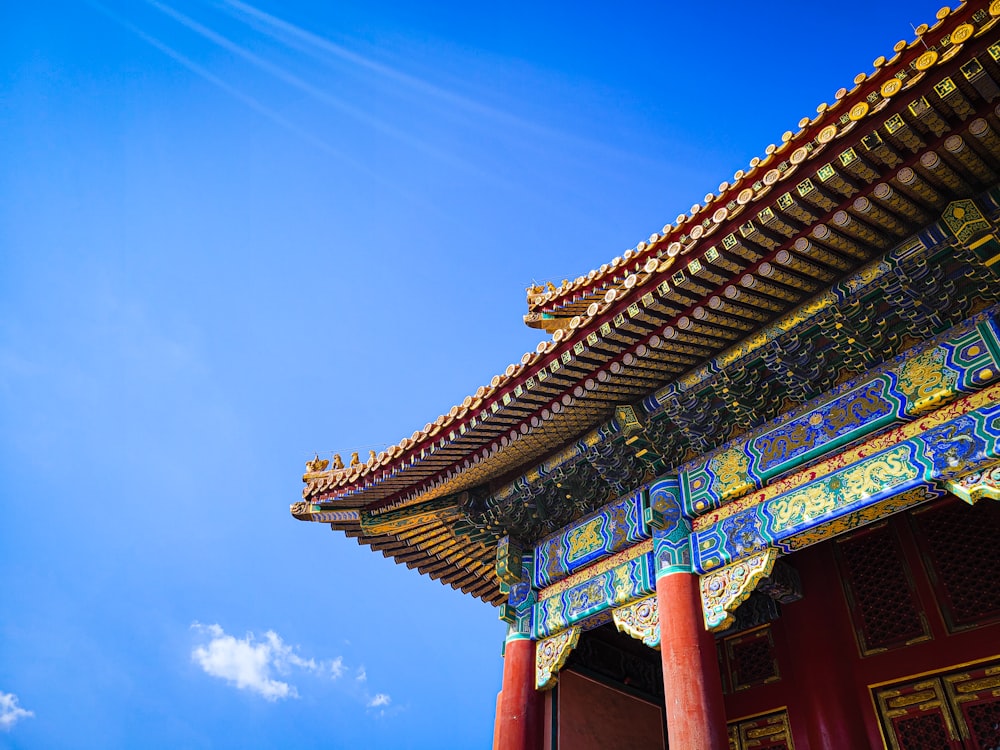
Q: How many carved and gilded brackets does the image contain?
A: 4